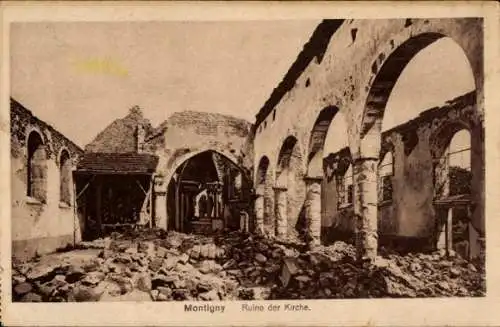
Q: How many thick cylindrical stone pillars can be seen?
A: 4